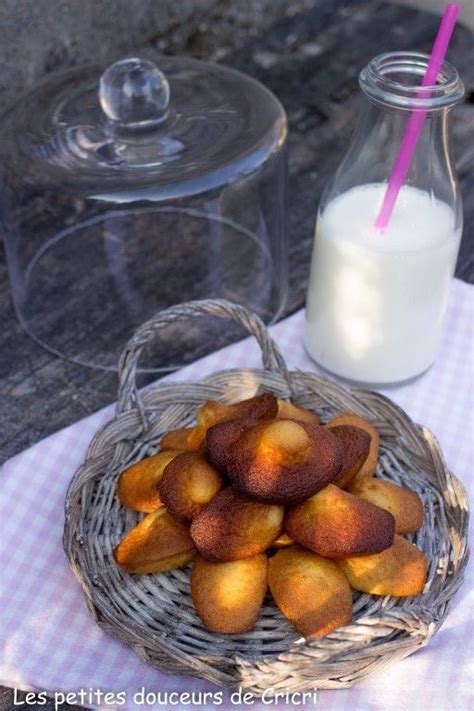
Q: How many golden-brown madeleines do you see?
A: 15